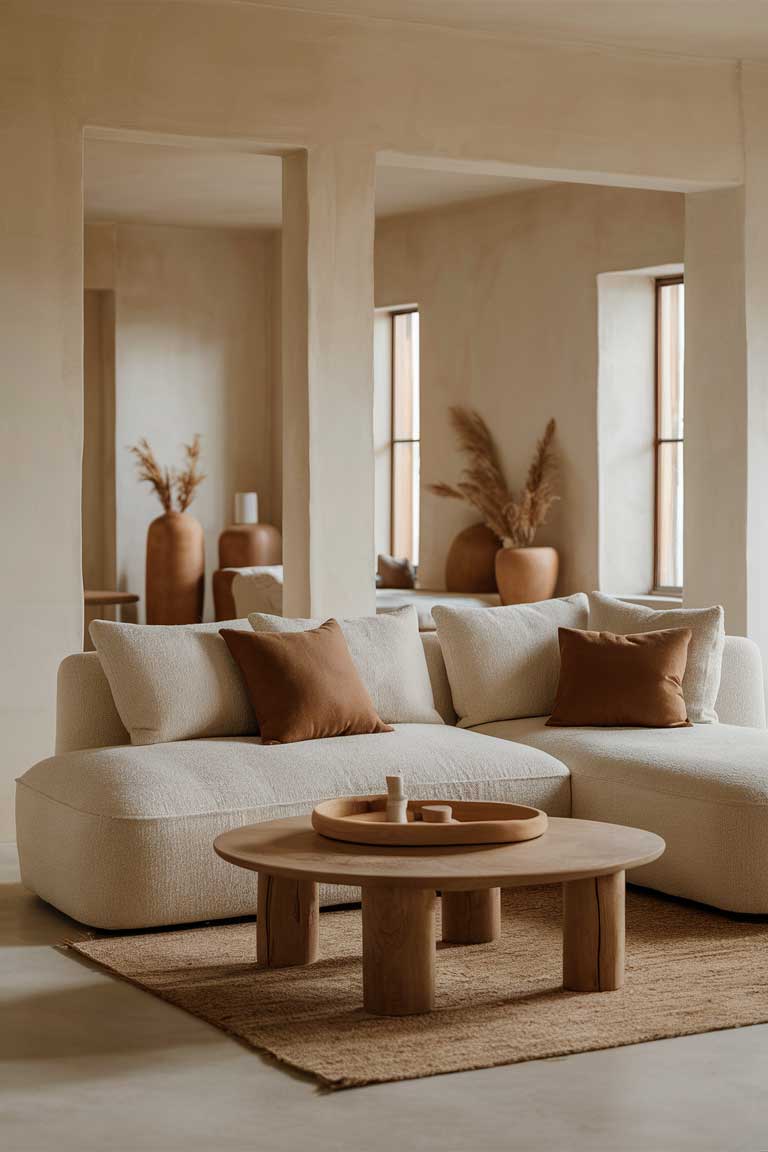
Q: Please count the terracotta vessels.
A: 4